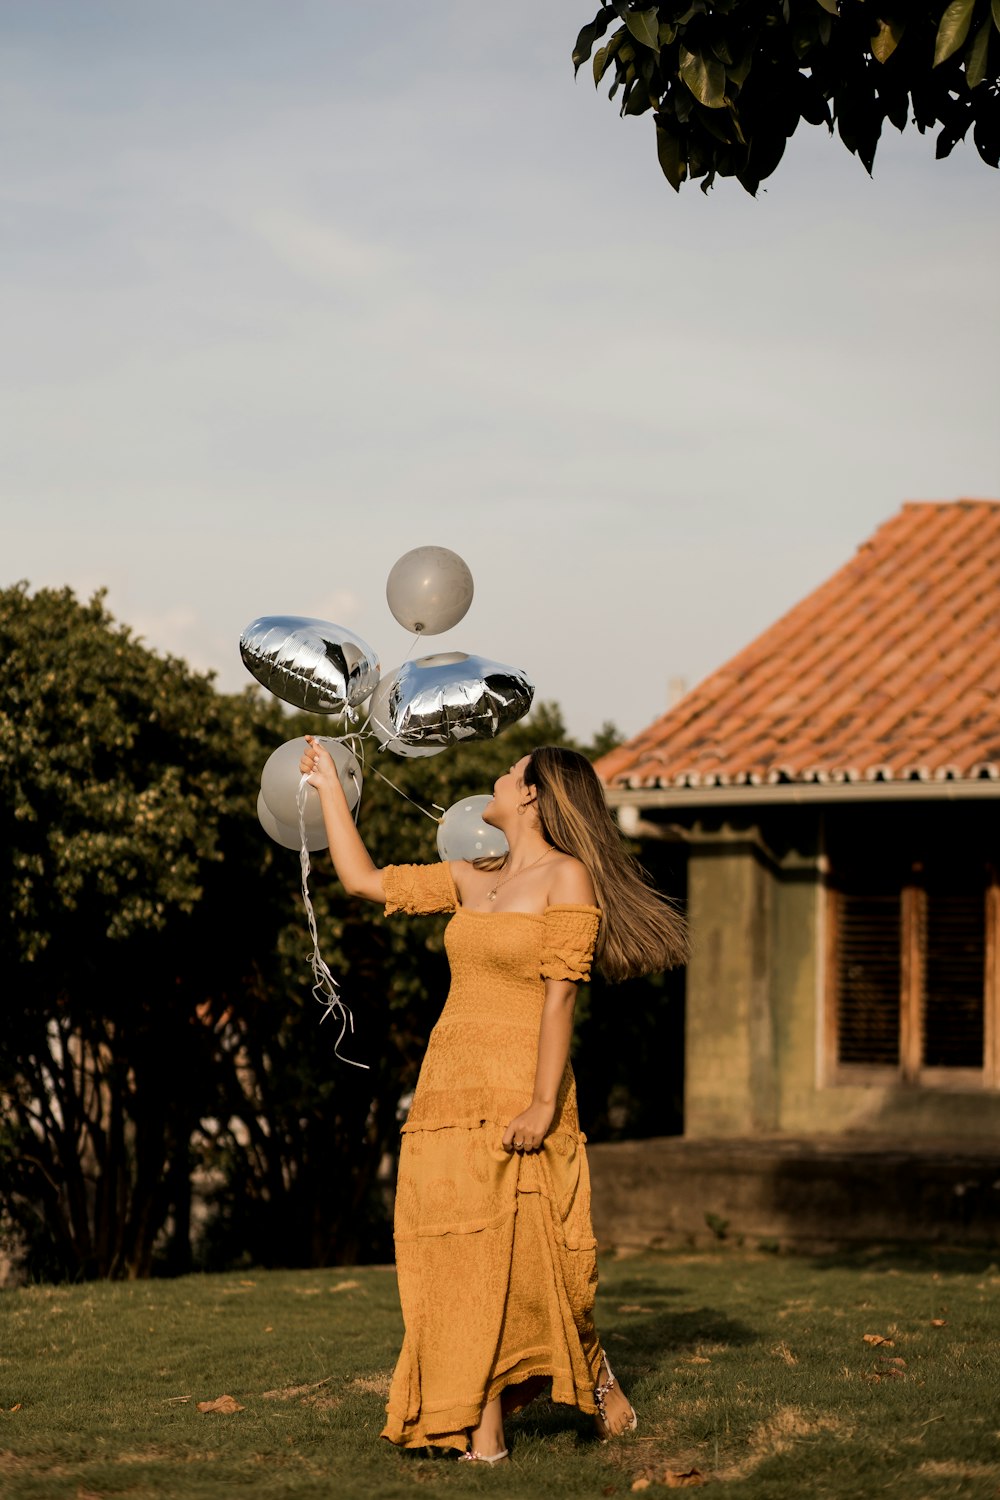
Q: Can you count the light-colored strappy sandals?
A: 2